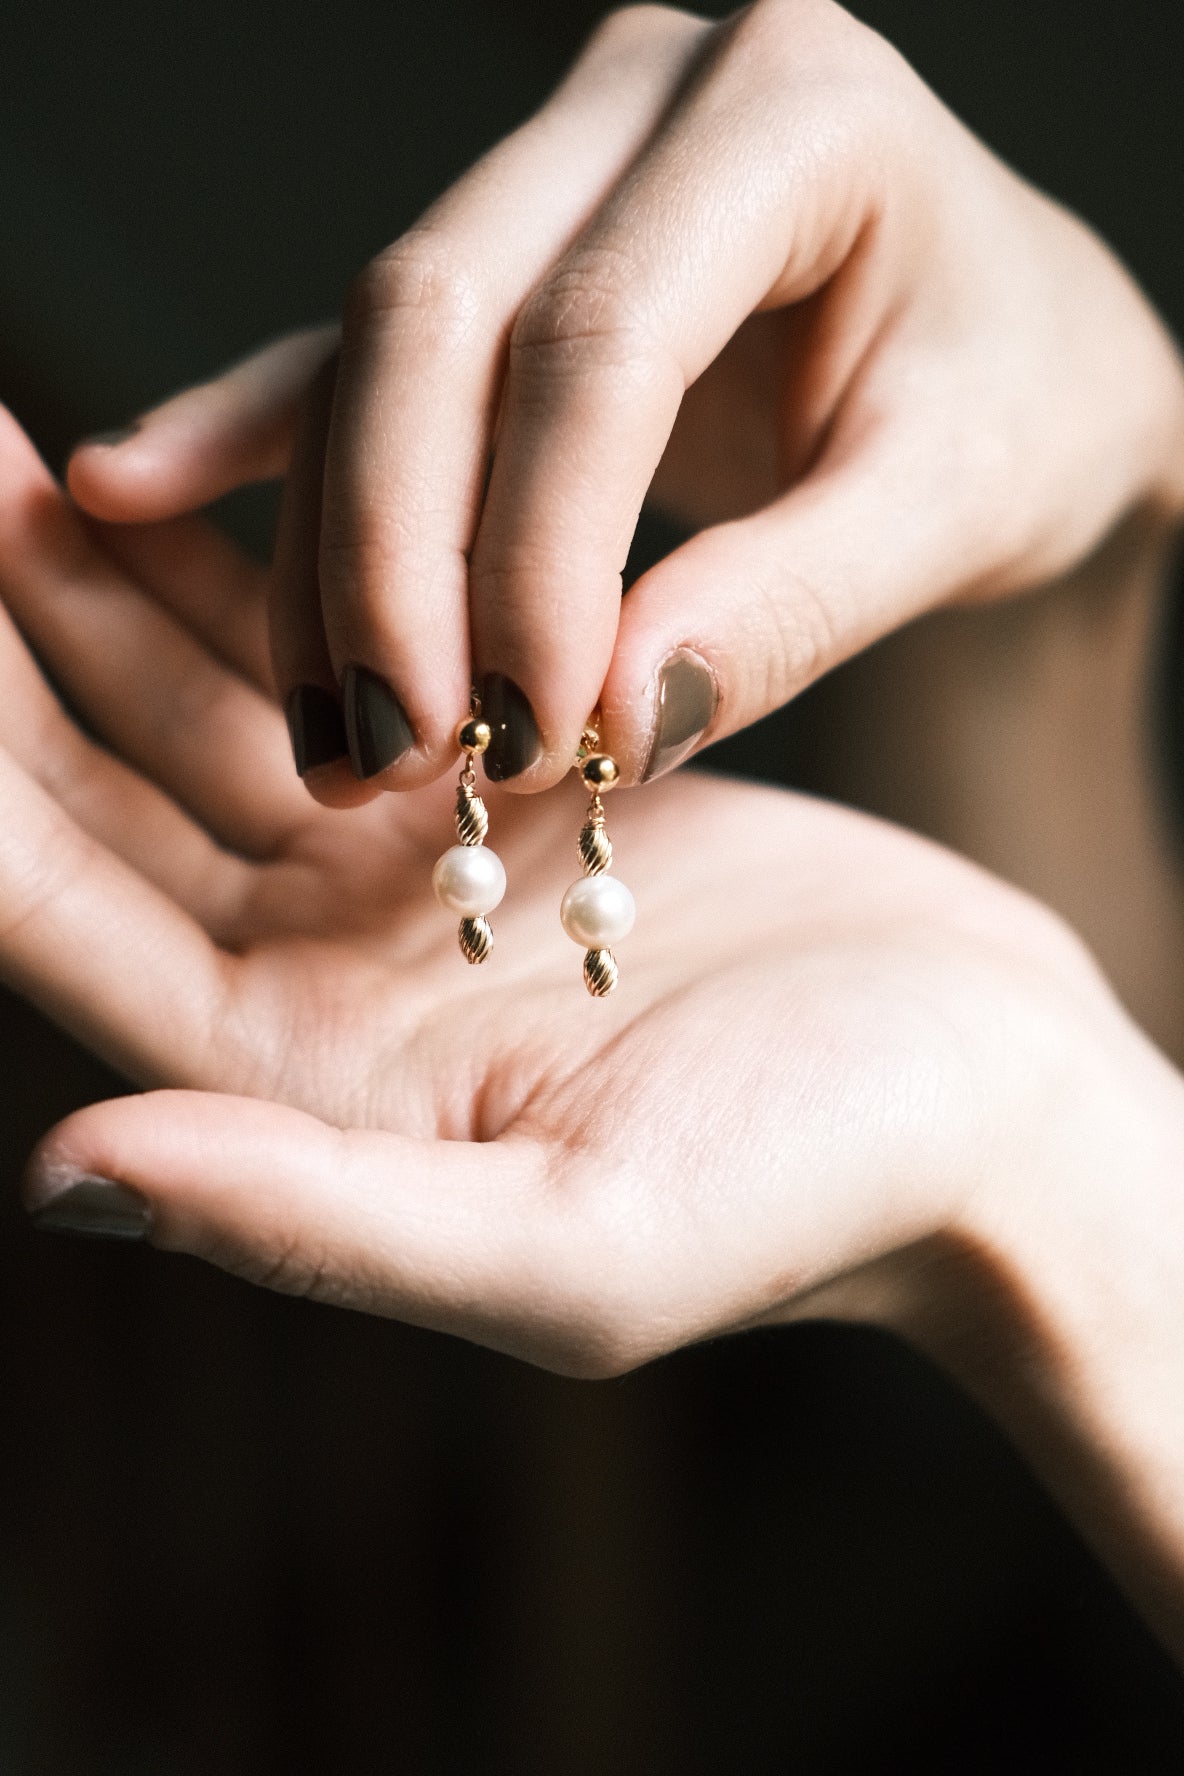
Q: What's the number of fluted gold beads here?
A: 4